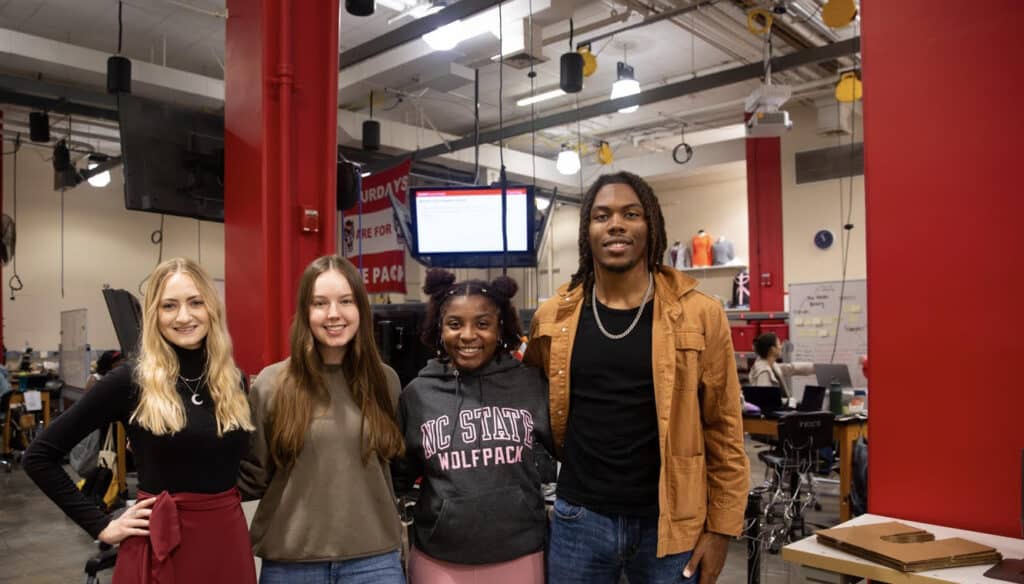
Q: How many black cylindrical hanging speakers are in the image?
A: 5